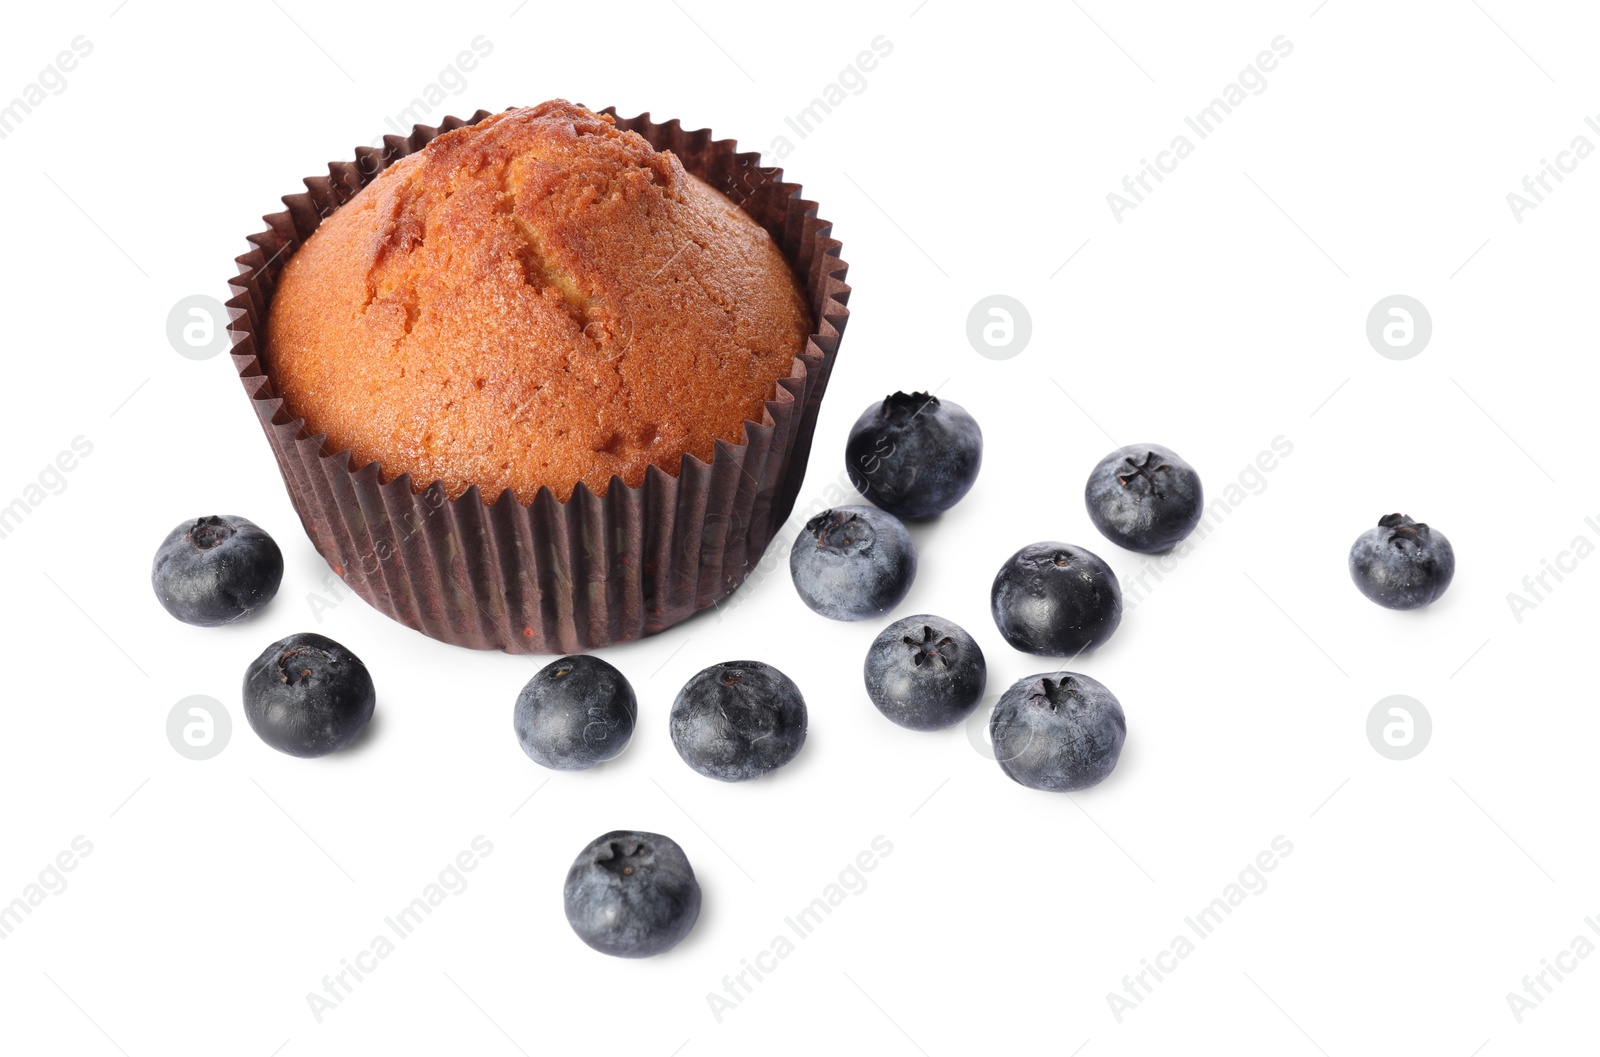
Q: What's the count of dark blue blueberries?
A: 12